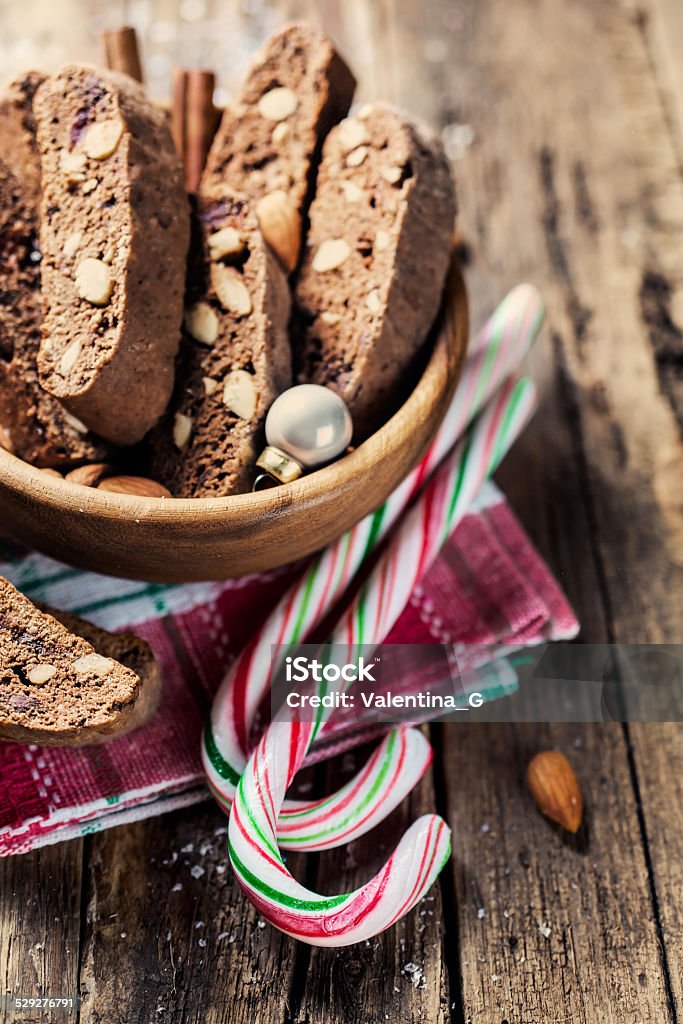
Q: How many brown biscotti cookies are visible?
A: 7